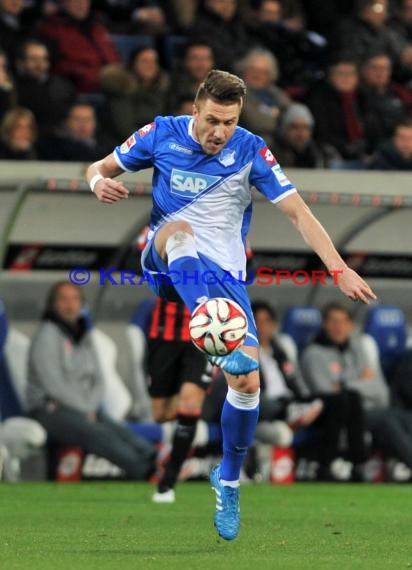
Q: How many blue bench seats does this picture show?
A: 5